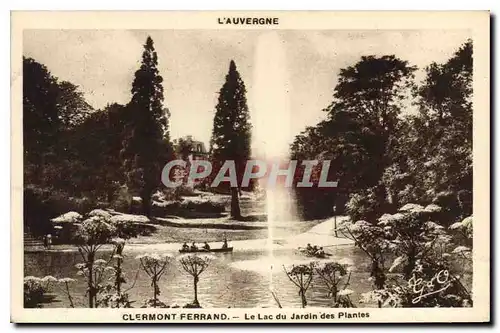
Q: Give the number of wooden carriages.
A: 0